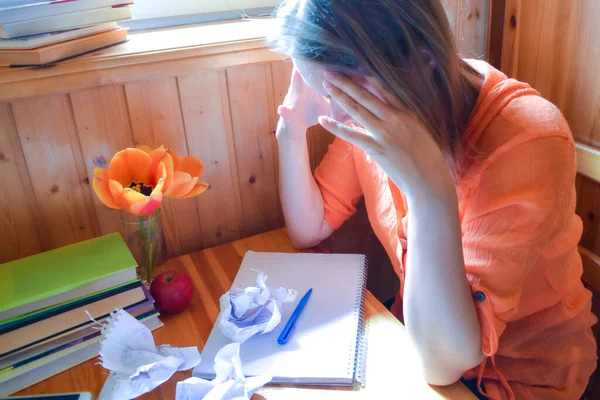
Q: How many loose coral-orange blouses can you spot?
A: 1